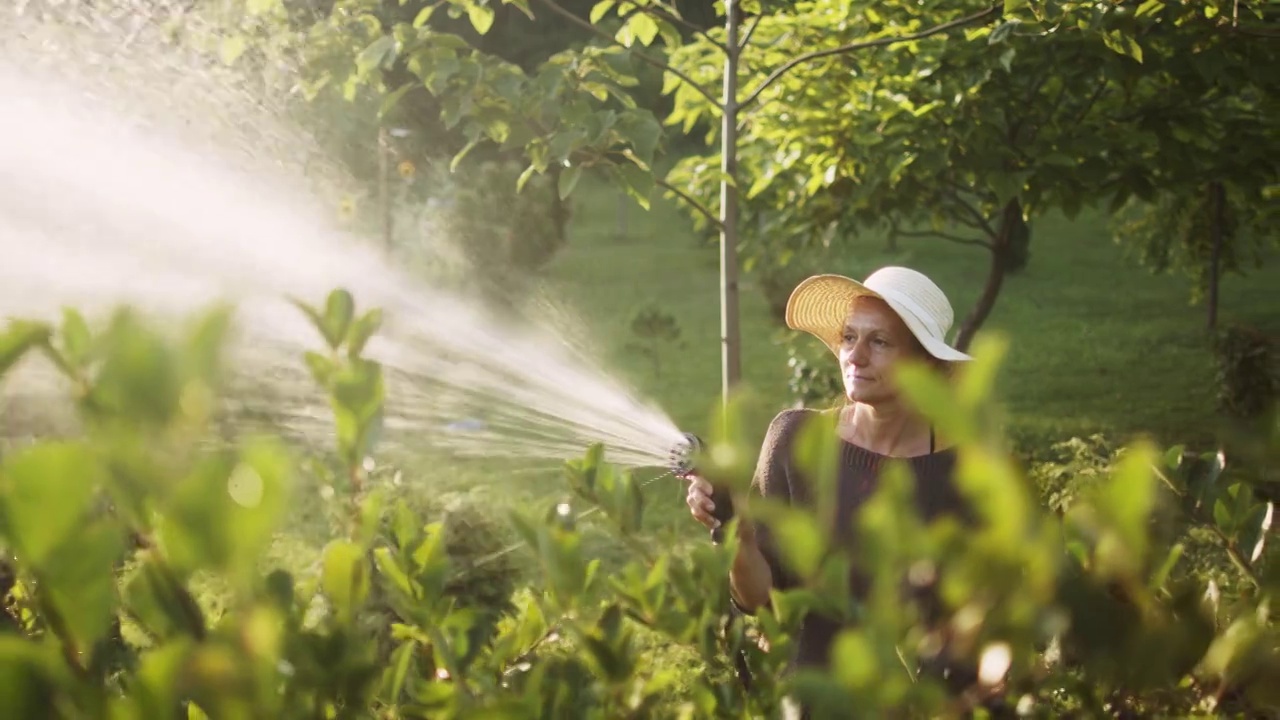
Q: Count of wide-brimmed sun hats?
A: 1